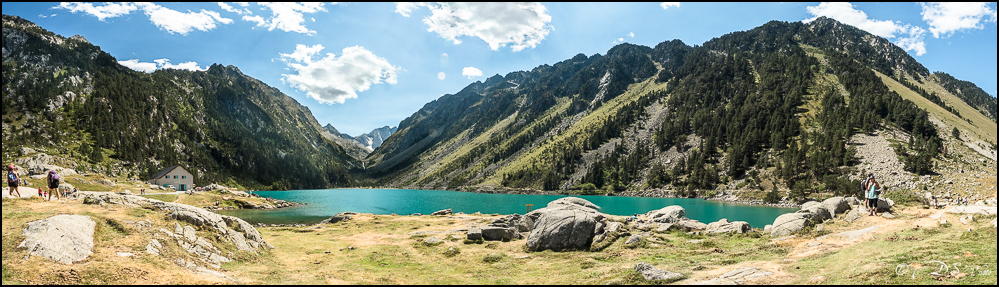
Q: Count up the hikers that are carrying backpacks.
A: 3